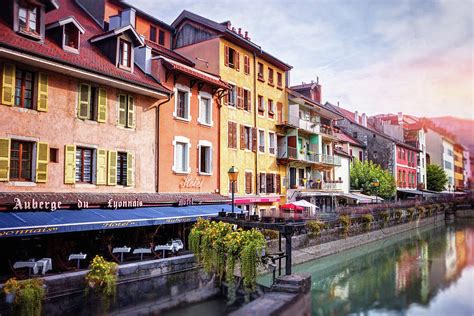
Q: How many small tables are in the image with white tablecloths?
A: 7